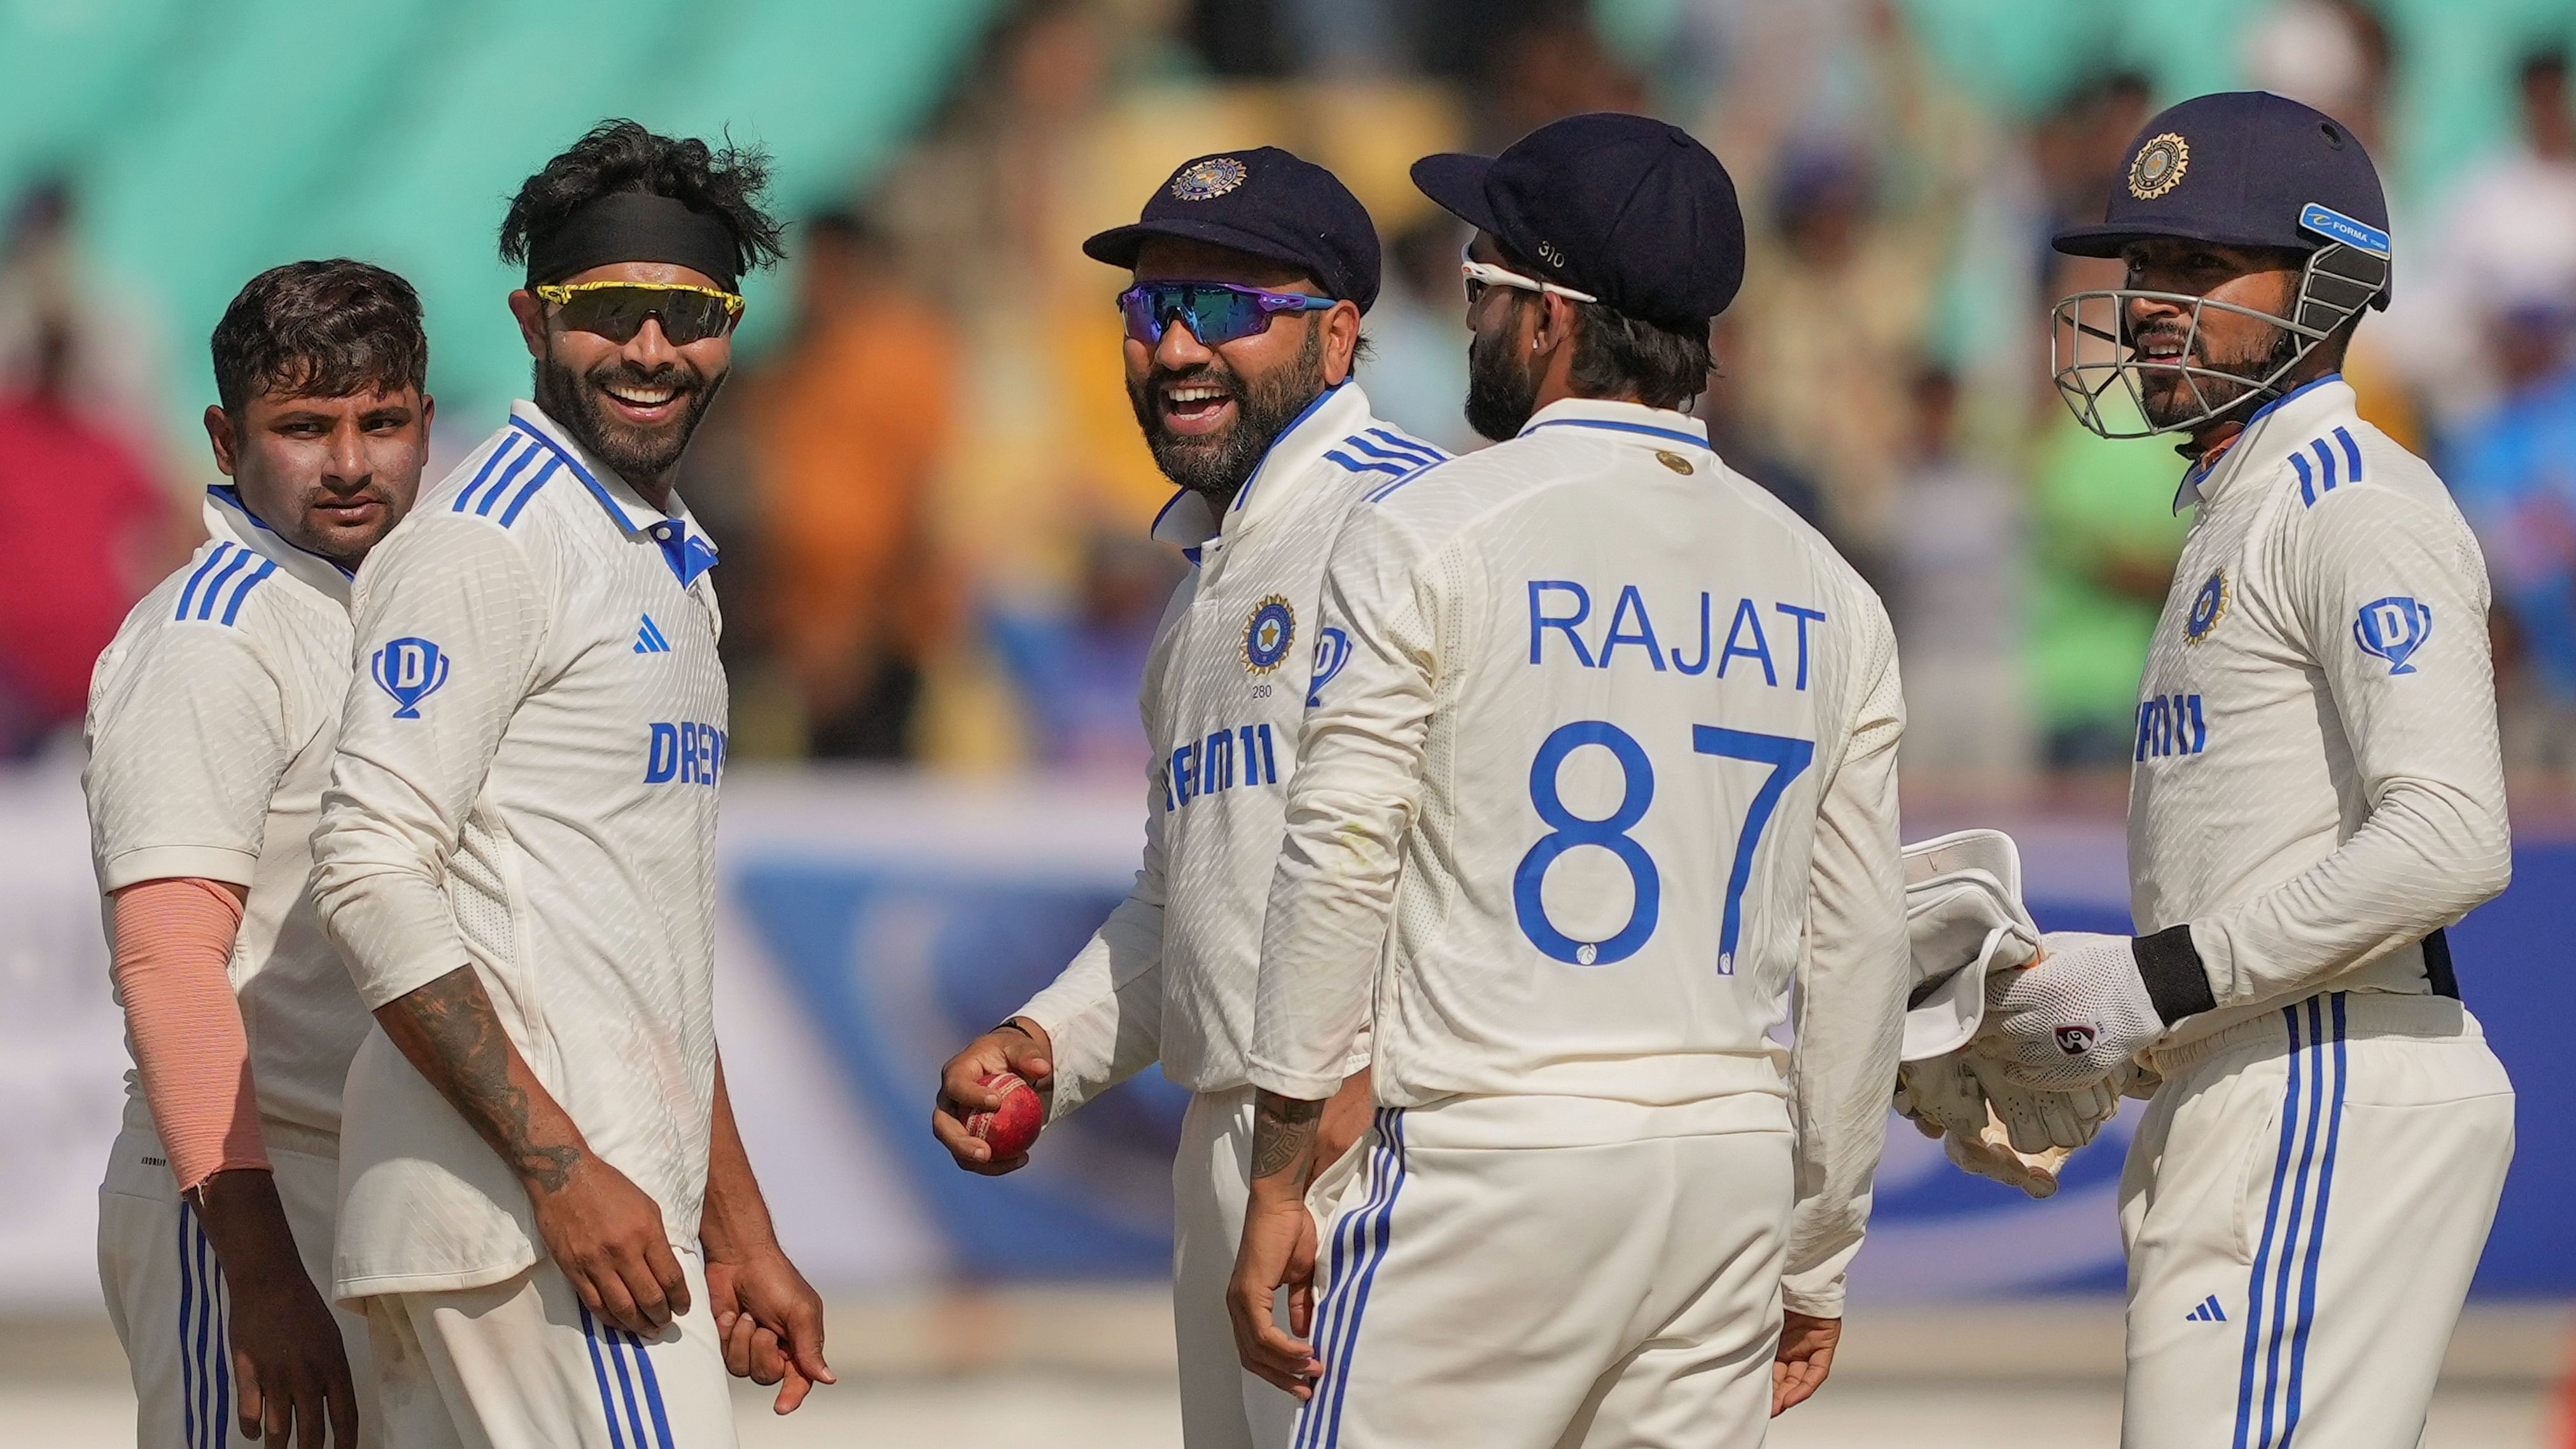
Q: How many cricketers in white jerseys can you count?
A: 5